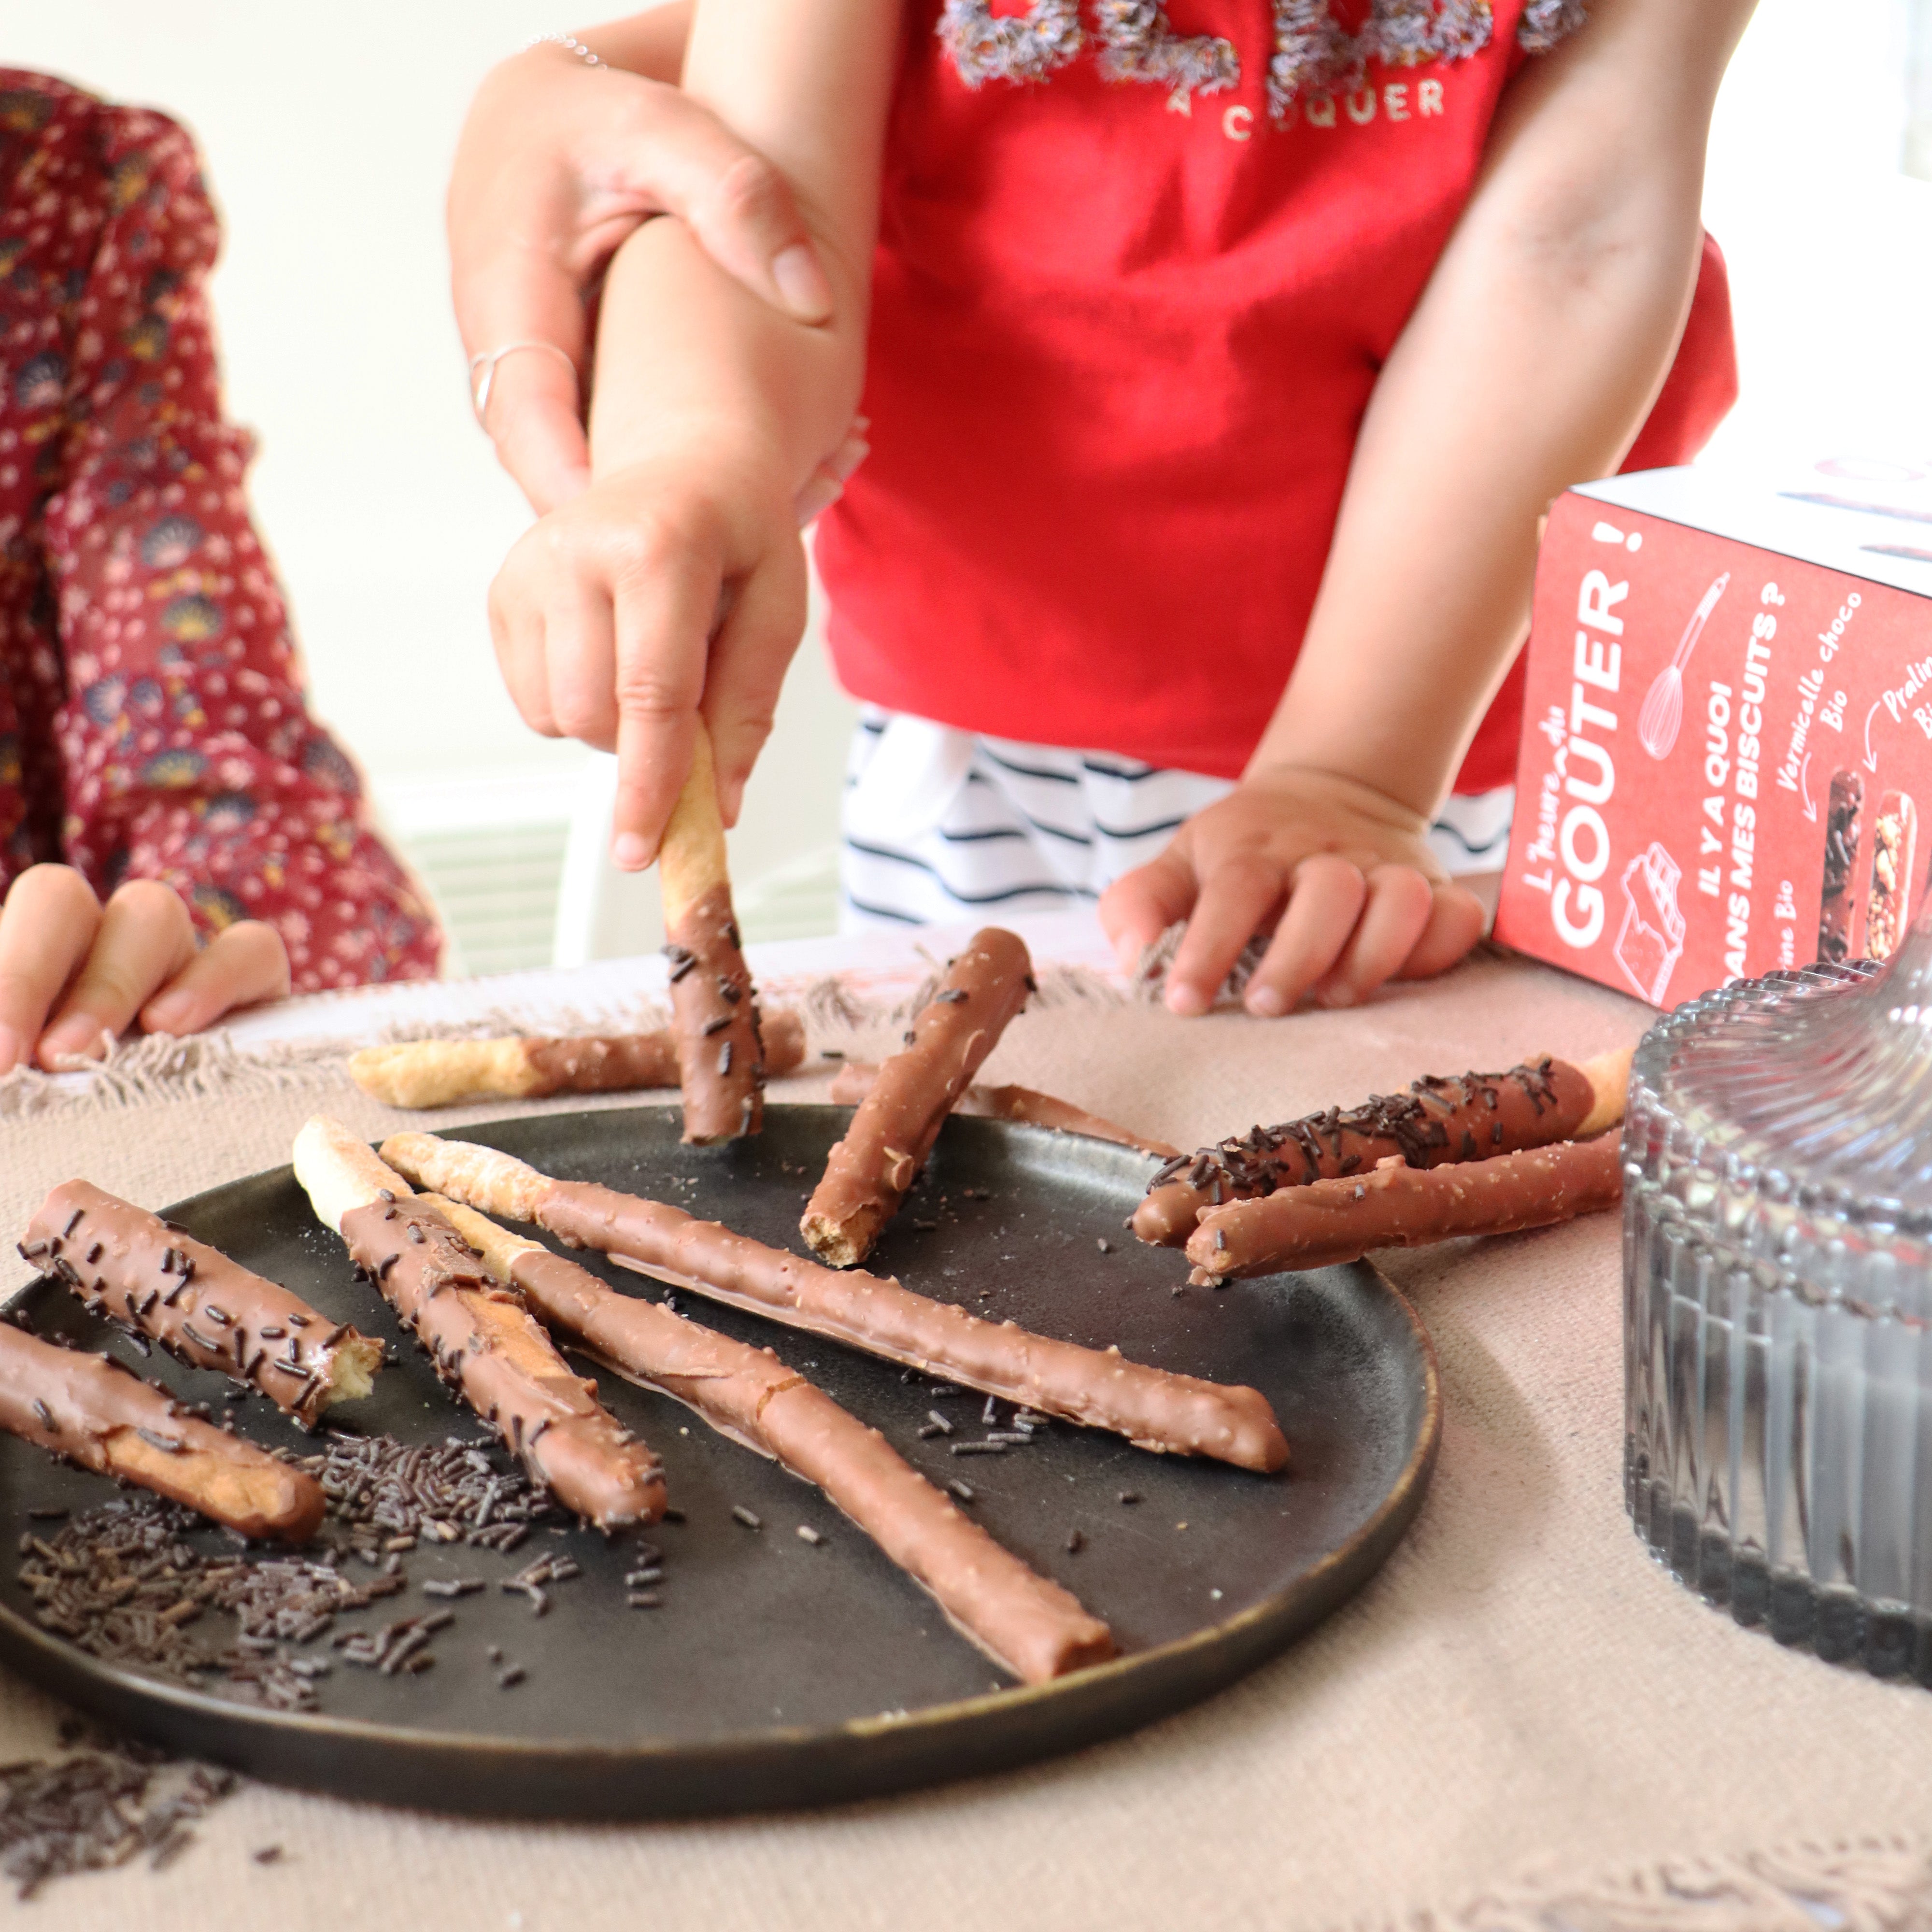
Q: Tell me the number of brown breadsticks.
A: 11